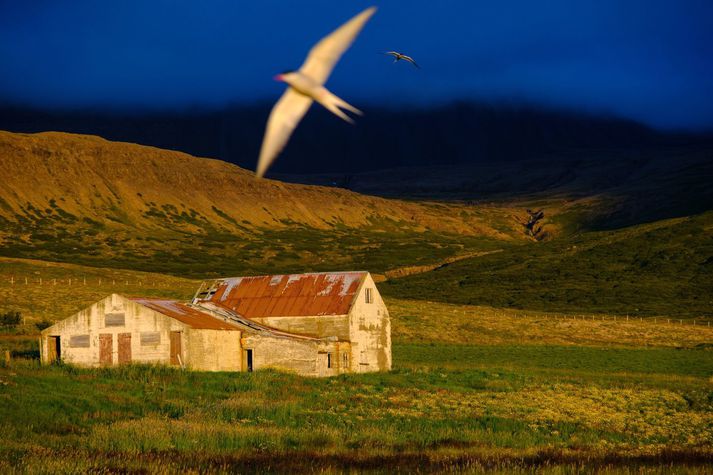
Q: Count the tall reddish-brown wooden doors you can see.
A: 3